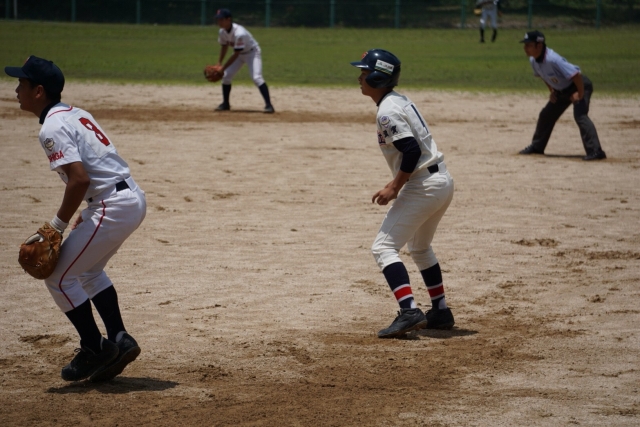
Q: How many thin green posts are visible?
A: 10